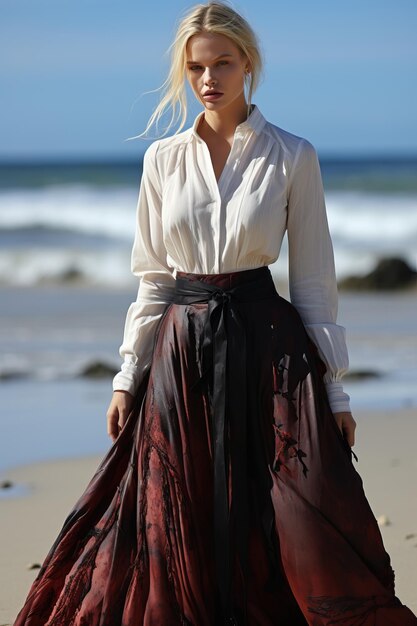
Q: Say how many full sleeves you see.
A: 2